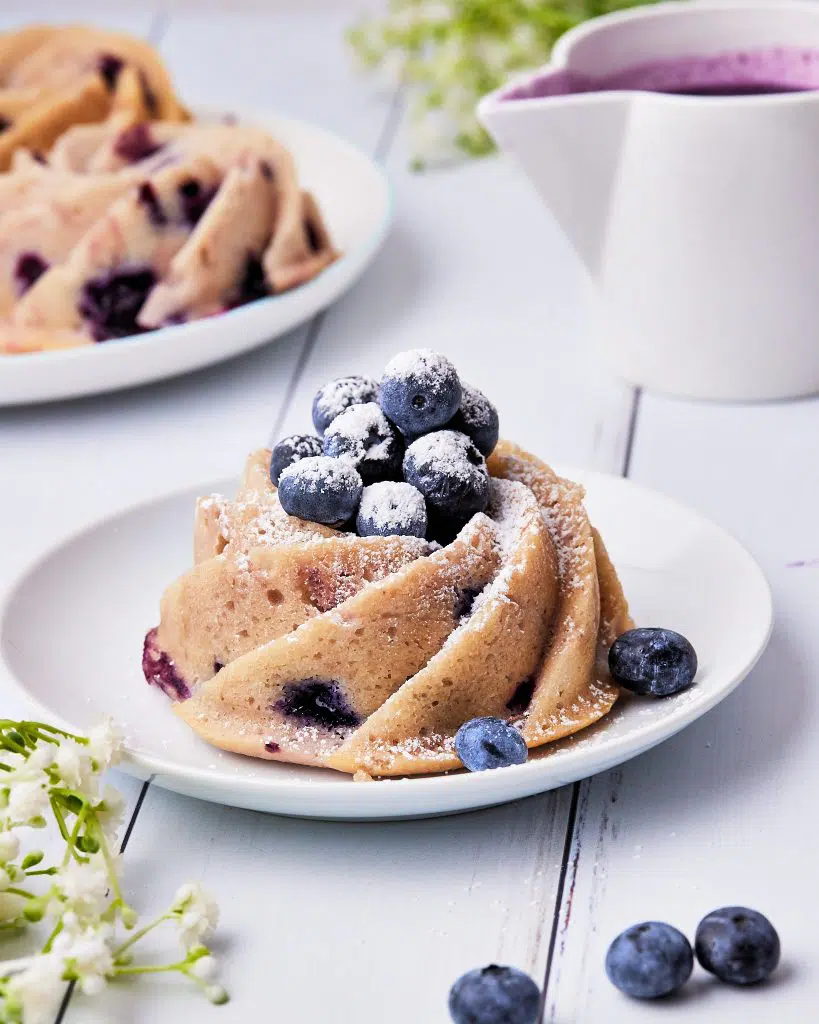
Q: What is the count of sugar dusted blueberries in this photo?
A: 8